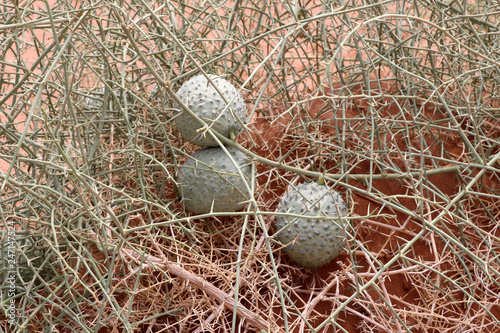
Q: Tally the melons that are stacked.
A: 2